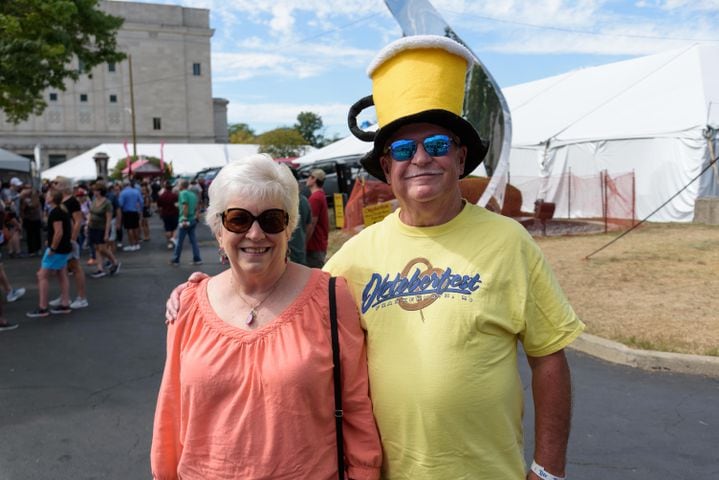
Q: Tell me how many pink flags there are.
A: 2